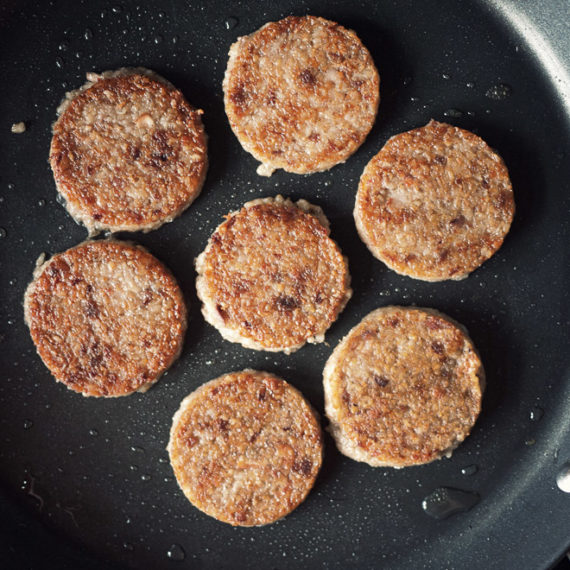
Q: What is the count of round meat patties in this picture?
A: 7